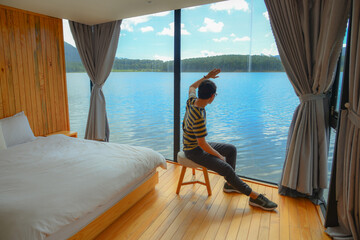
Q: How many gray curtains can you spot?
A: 3